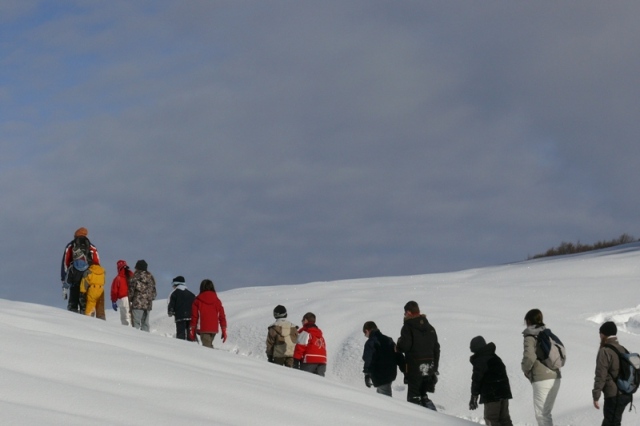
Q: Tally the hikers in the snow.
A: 13